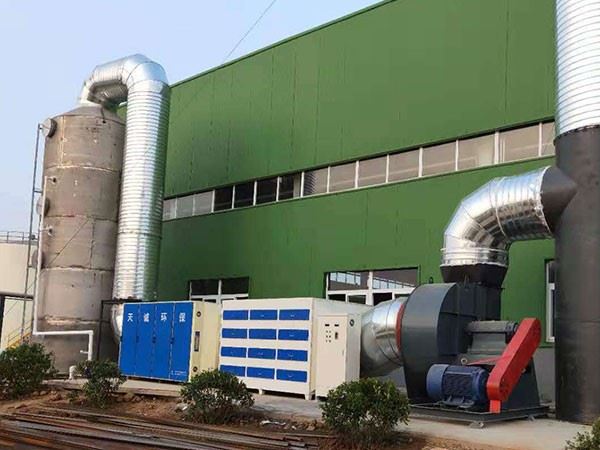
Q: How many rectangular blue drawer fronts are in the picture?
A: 12